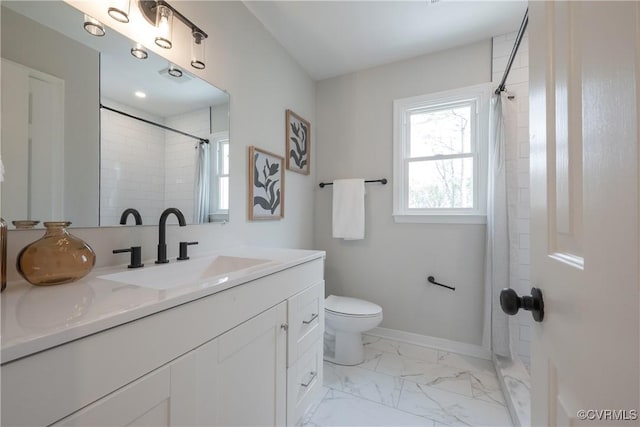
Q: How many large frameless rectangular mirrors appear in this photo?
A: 1